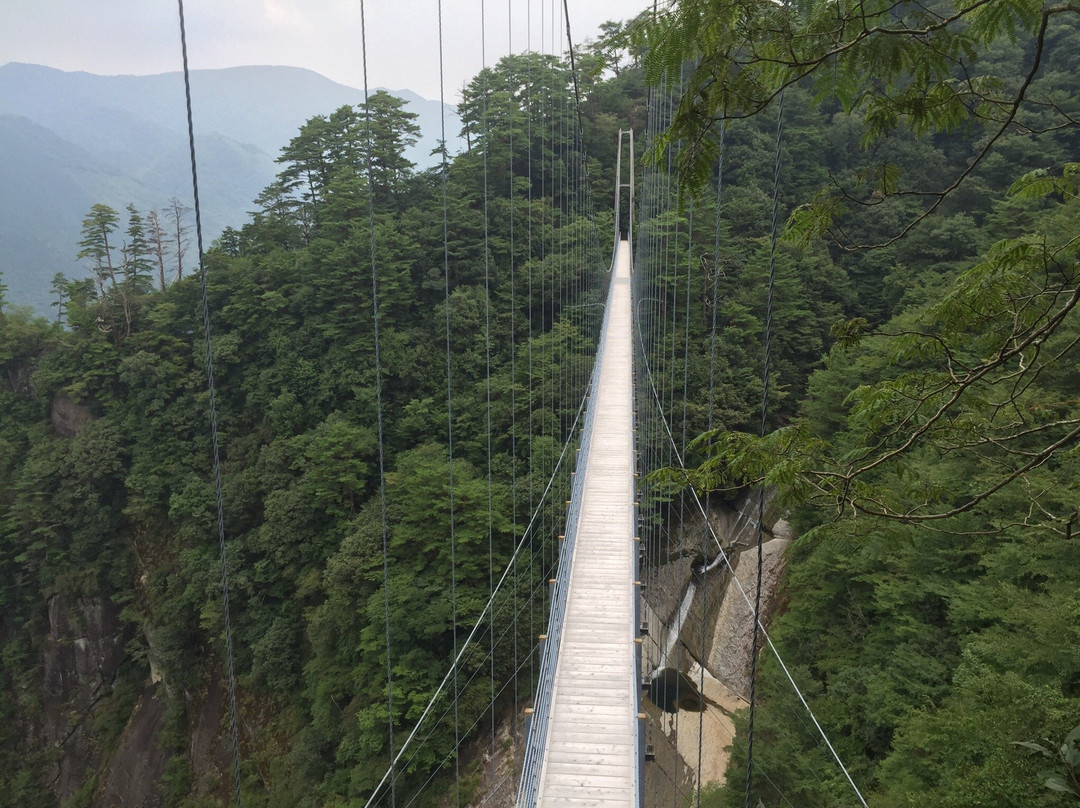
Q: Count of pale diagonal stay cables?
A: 2